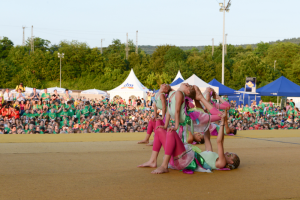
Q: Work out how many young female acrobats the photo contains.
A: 6